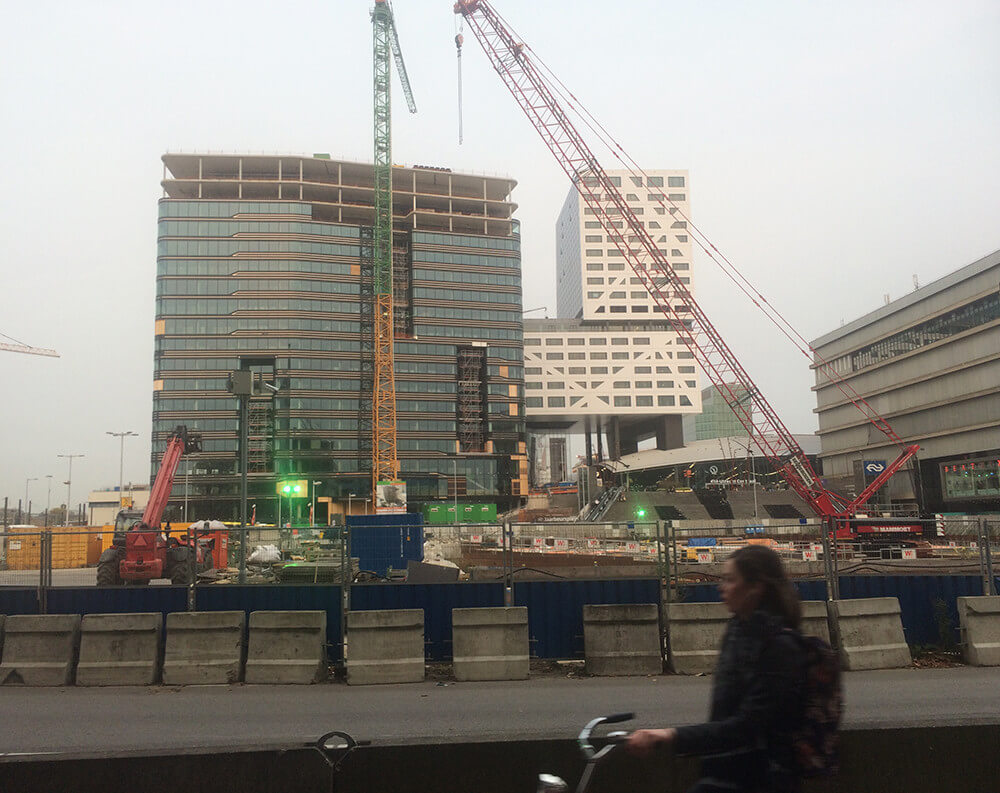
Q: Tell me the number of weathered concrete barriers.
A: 12